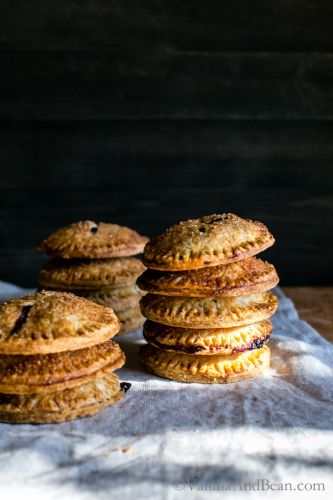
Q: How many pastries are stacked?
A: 12